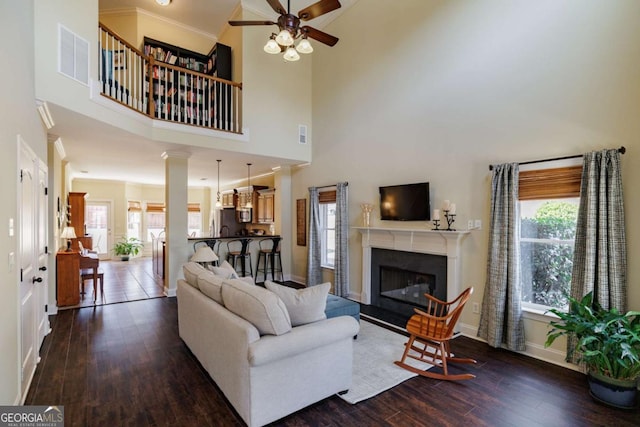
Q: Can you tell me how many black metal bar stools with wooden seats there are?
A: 3